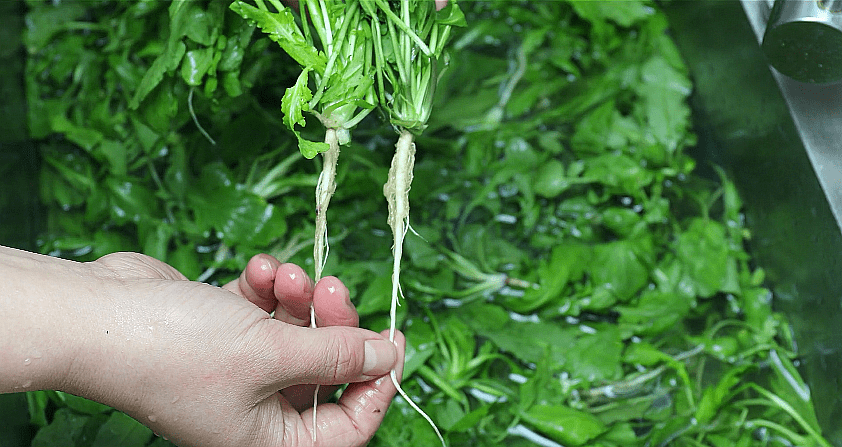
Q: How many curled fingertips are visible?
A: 3